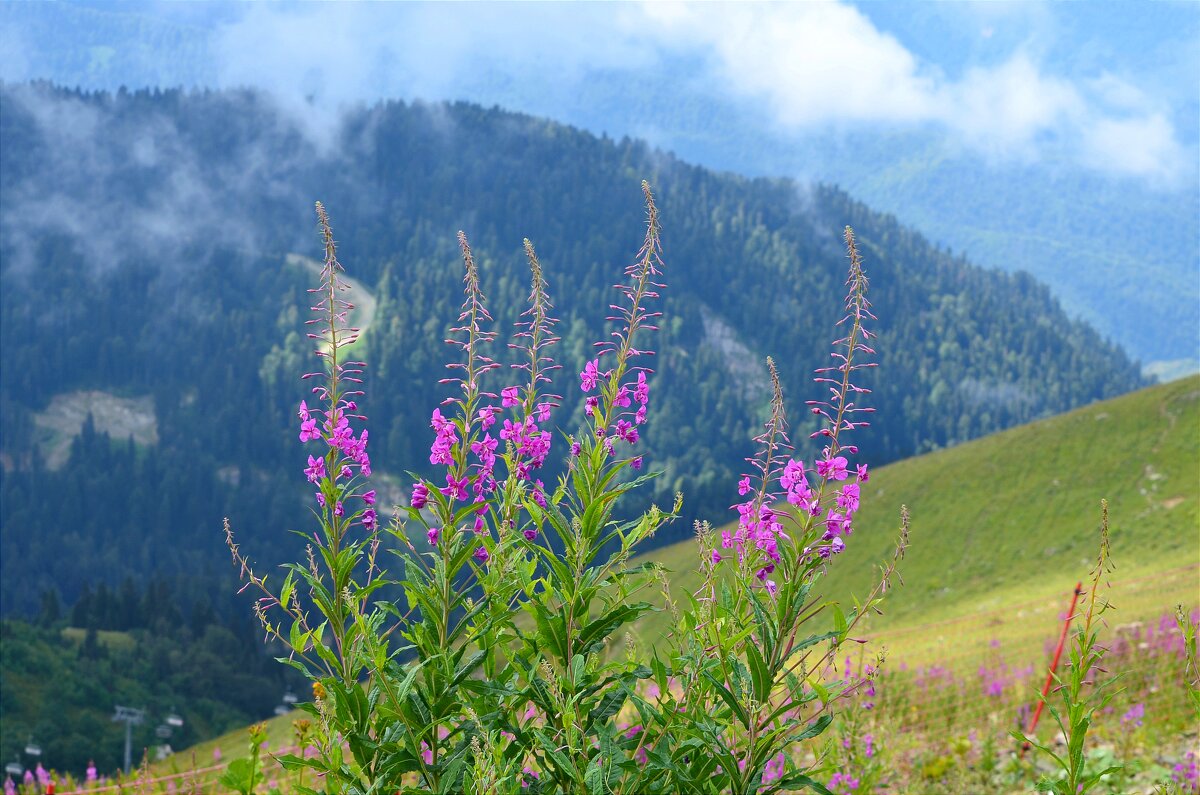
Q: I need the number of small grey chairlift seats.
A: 6